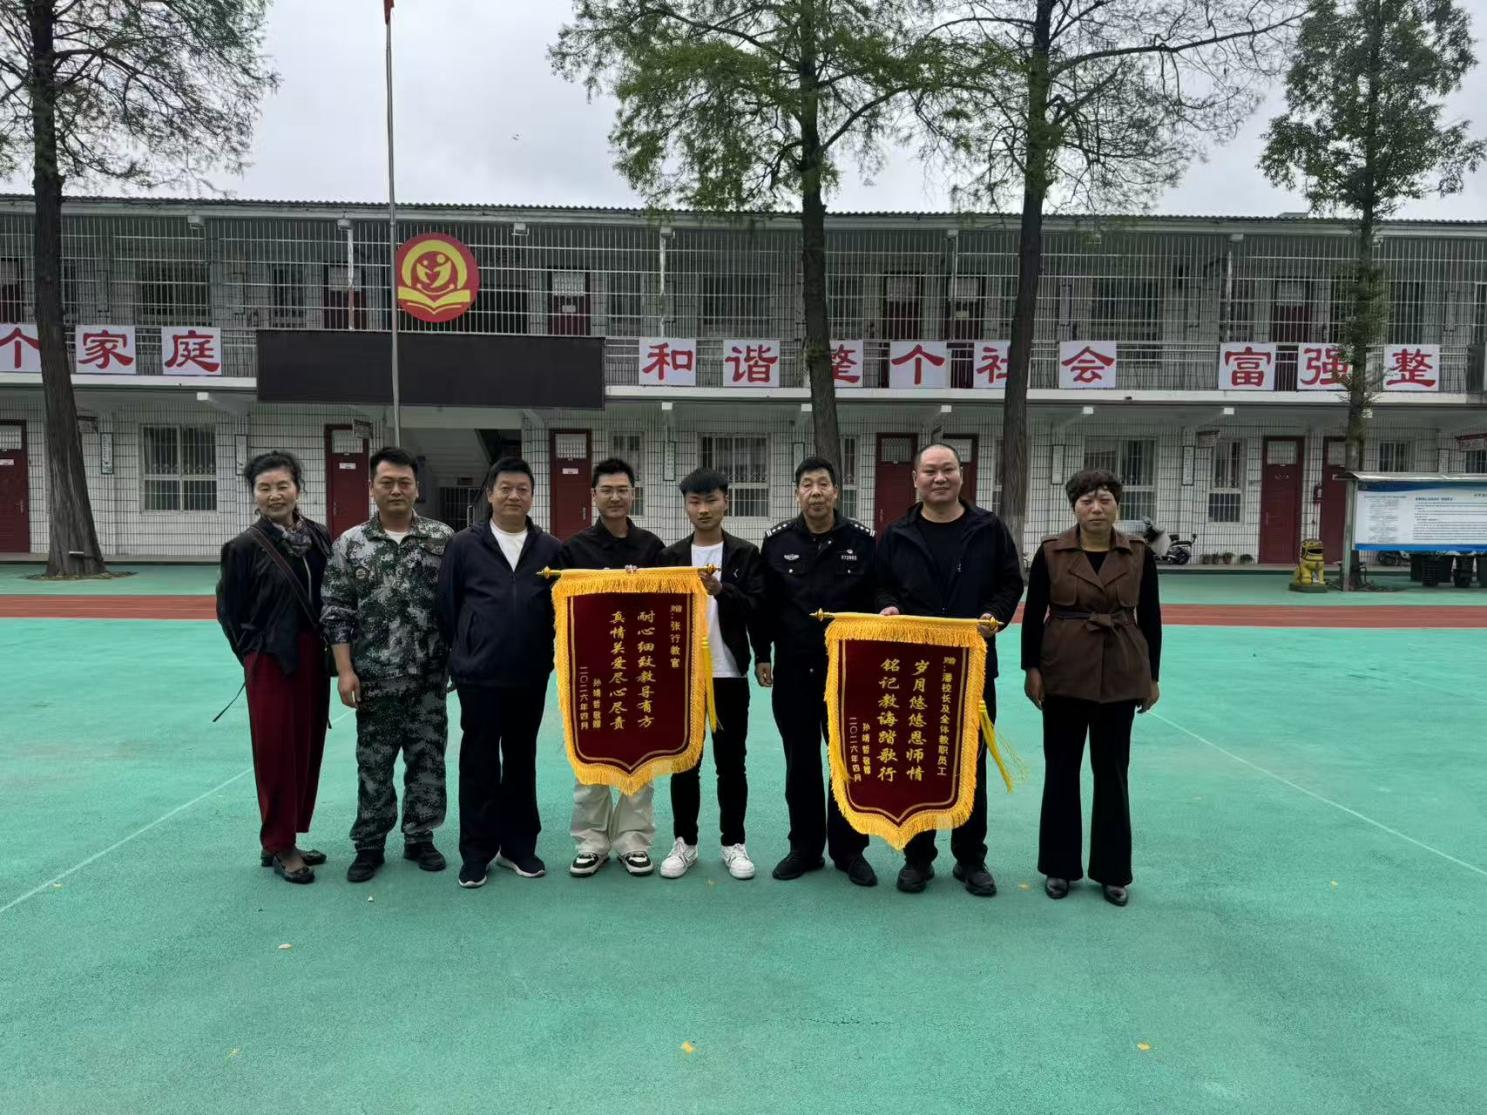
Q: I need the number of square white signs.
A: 12